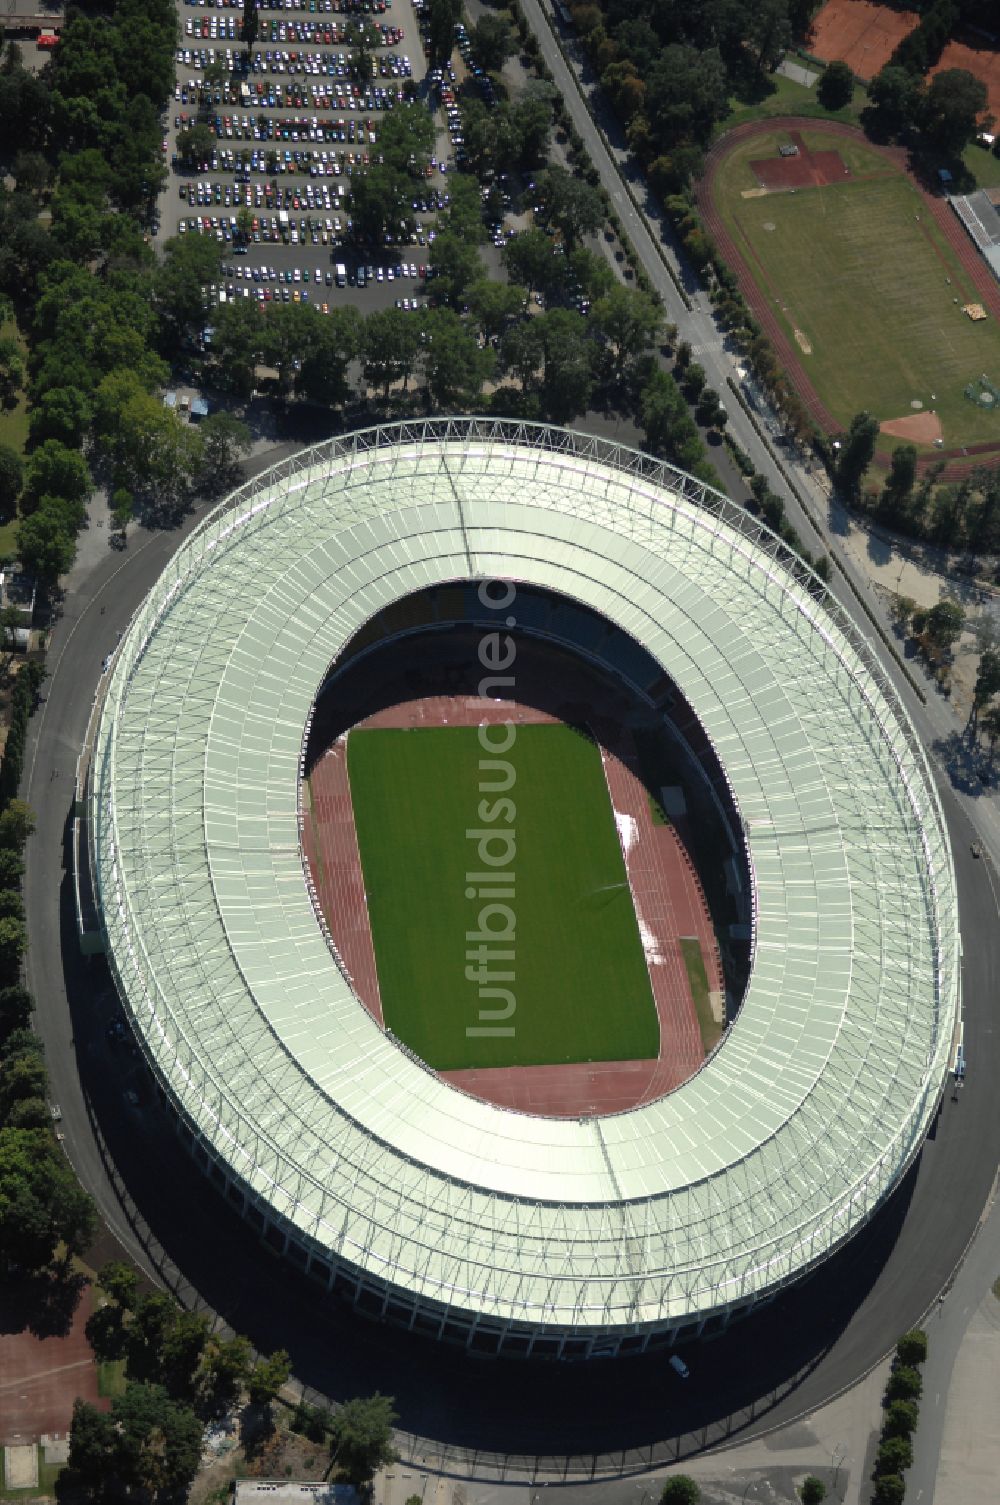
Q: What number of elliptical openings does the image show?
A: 1